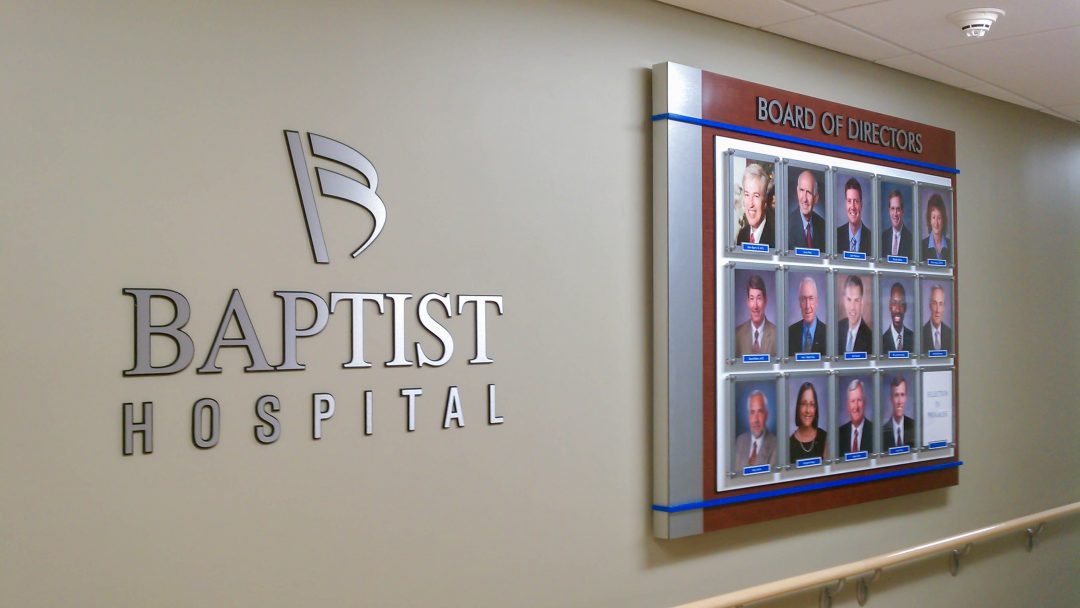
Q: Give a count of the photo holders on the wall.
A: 15